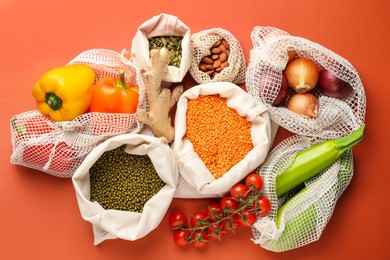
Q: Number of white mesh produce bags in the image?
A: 4